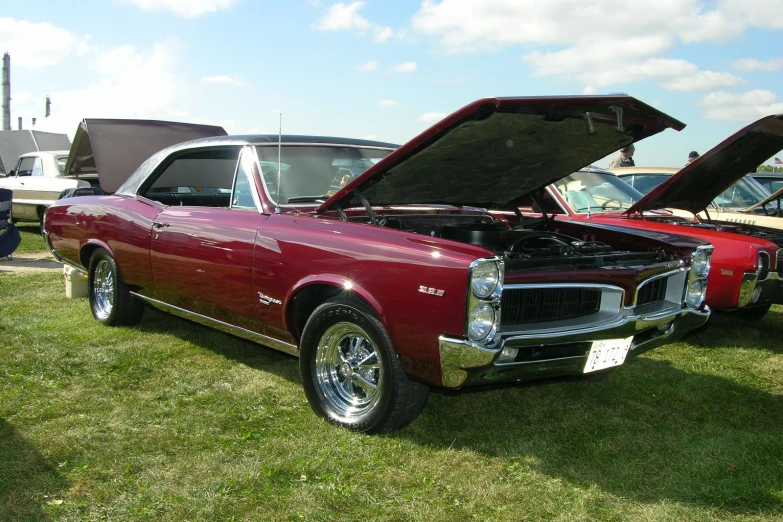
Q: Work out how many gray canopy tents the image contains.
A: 0